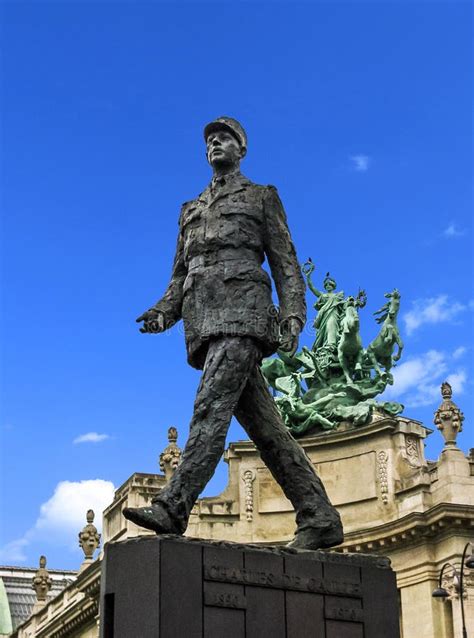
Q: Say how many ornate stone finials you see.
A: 4